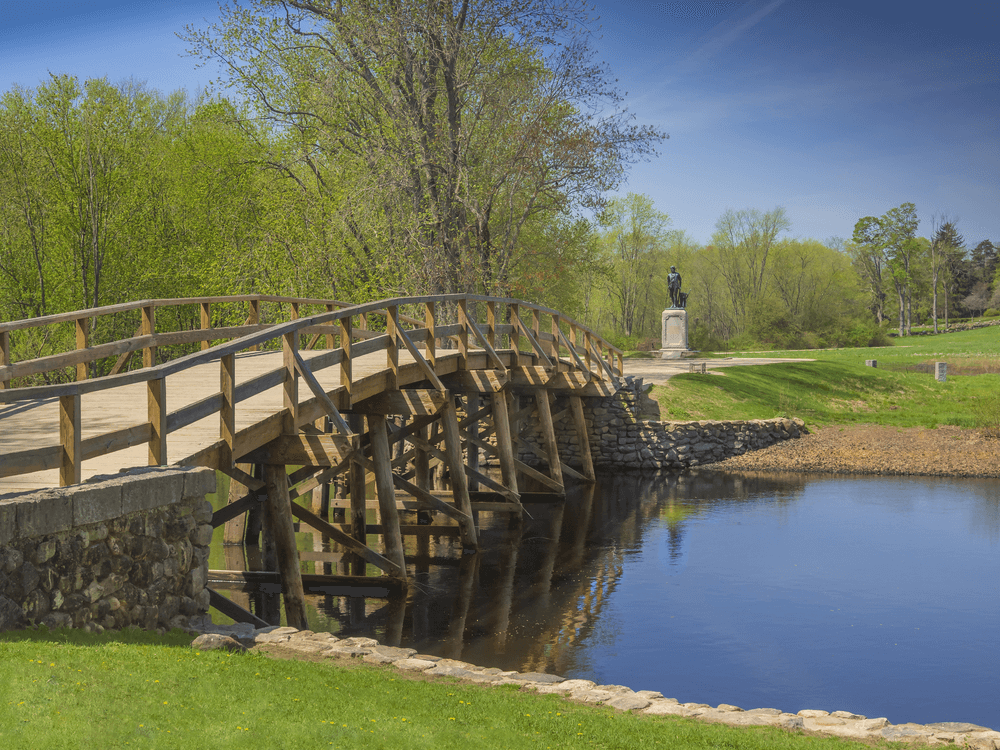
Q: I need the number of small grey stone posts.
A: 2